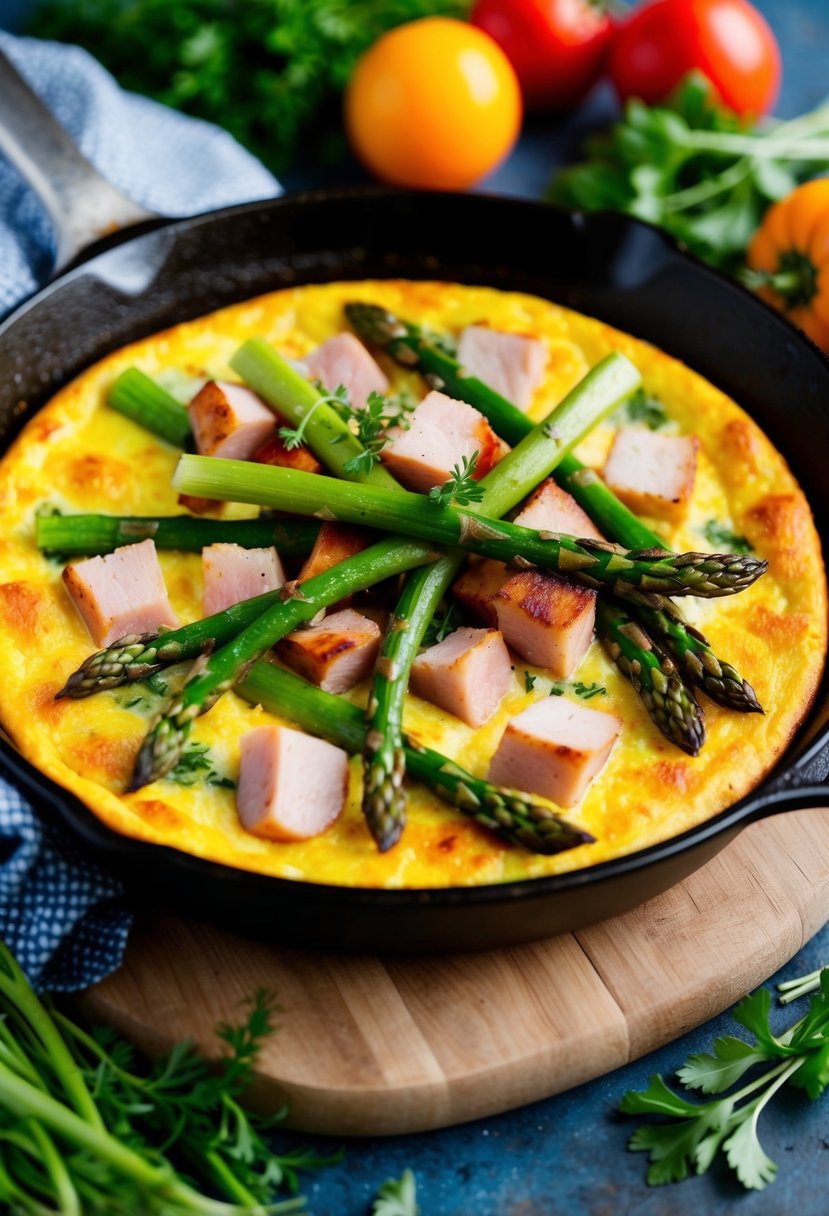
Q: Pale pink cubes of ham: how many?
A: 13